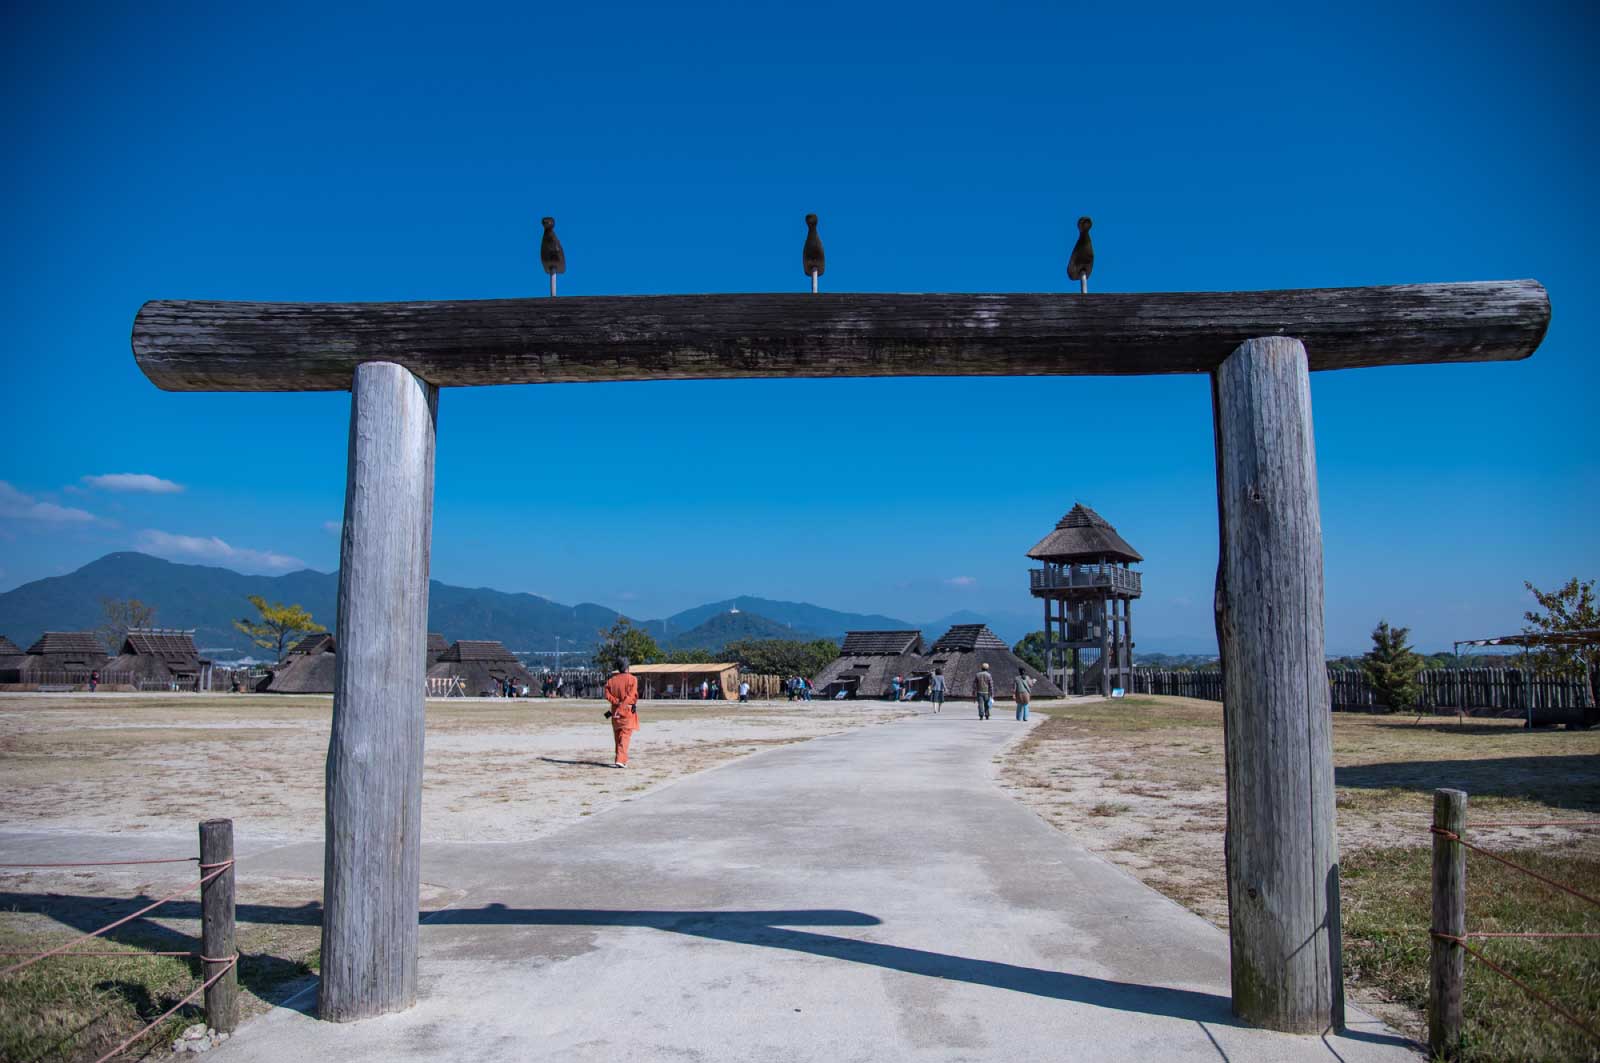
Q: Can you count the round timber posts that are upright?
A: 4